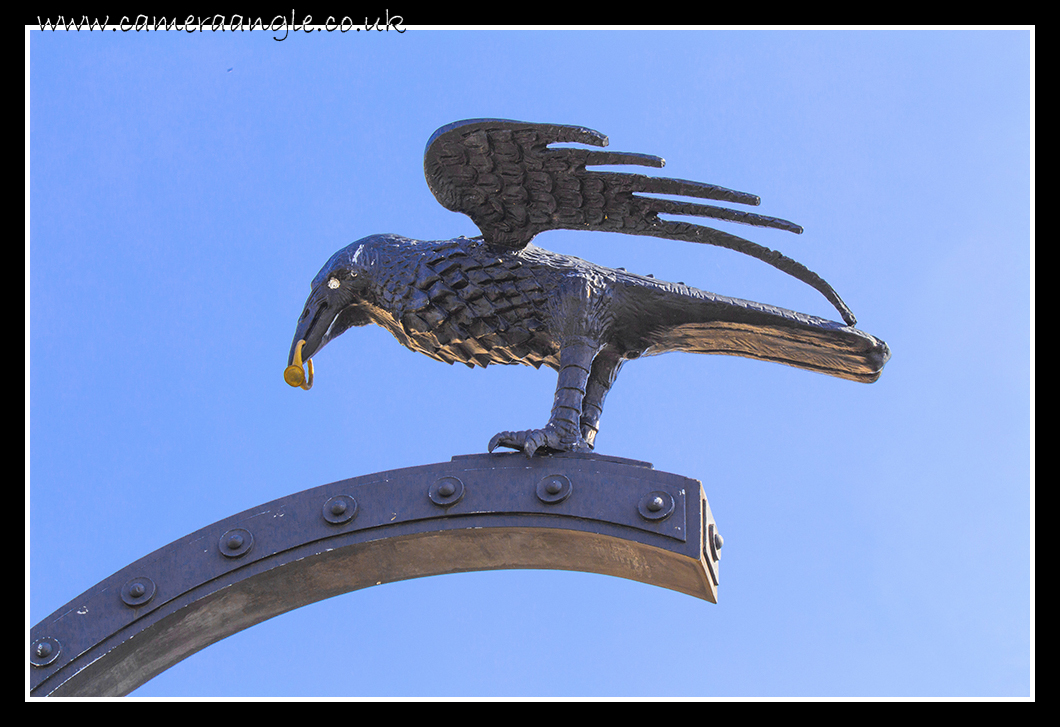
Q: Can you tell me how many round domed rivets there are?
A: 8